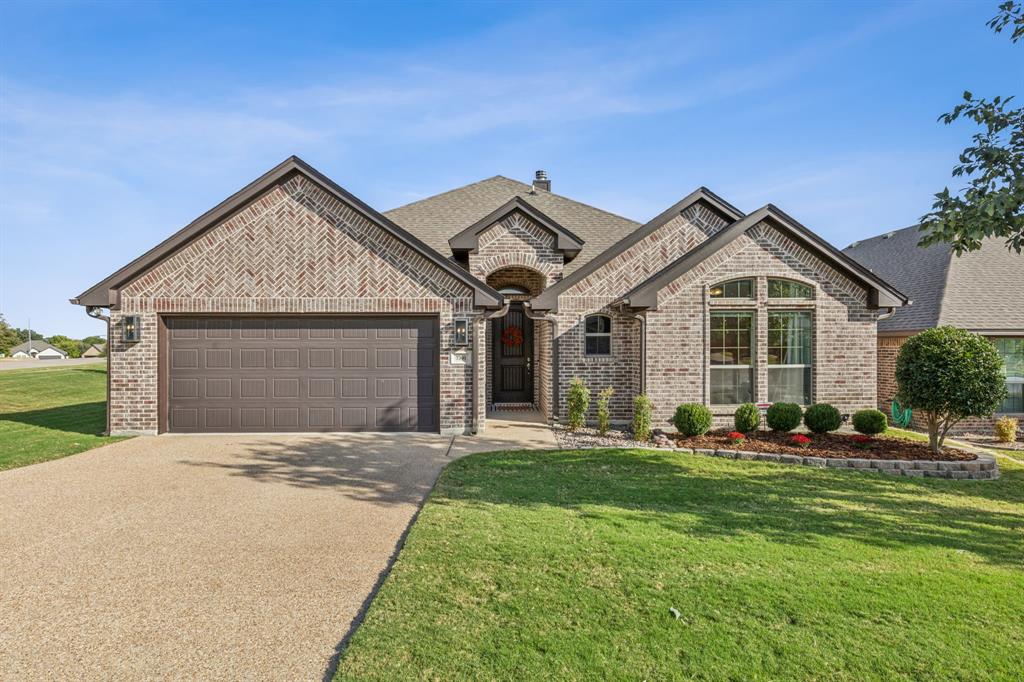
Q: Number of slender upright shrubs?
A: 3